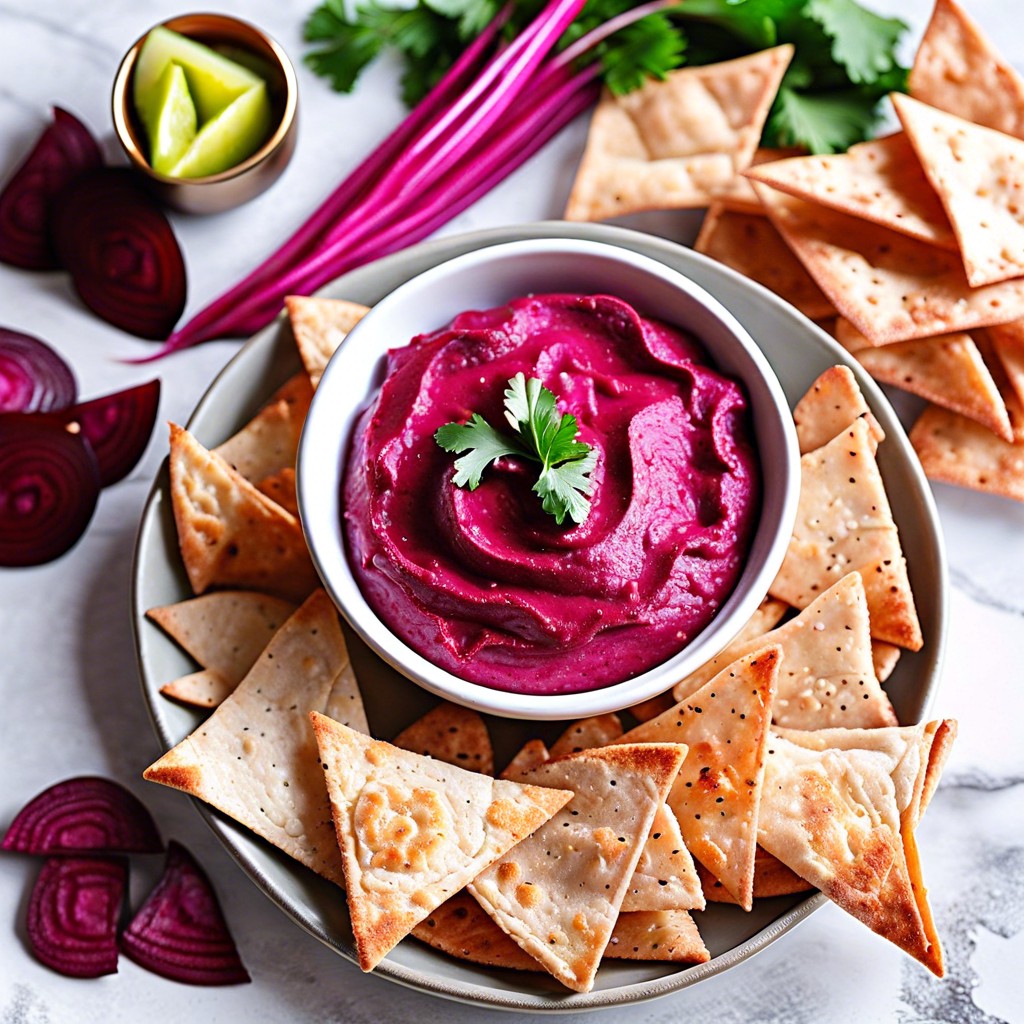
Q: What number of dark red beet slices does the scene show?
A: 8